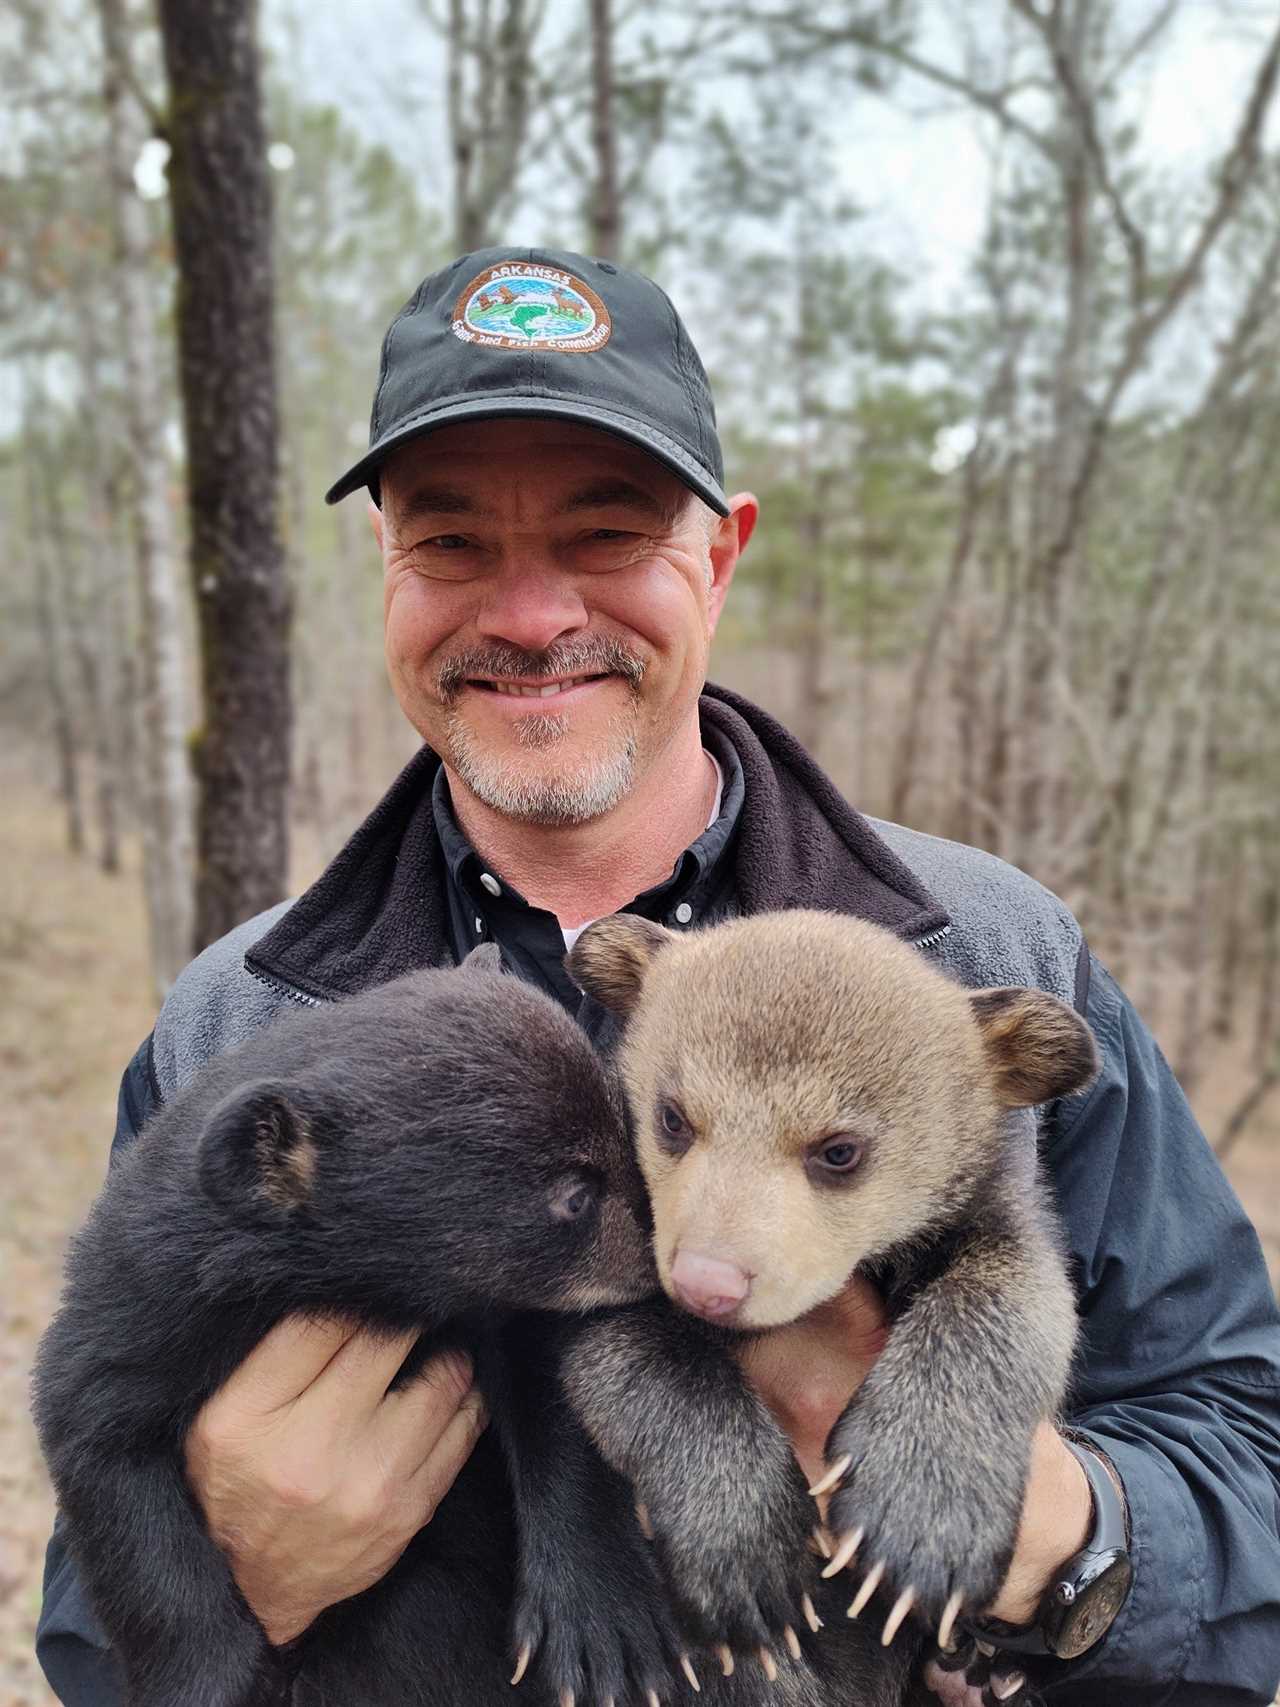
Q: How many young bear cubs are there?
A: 2